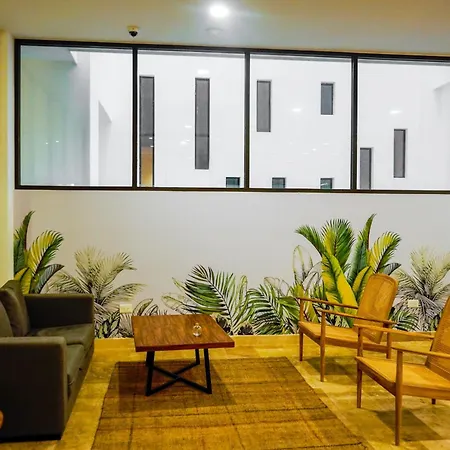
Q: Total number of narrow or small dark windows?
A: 9